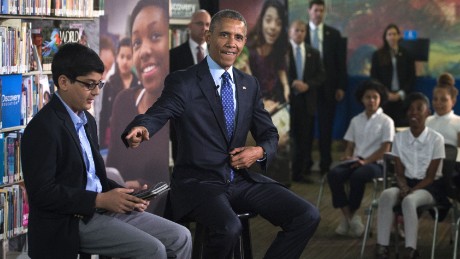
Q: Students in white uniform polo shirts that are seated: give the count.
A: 3